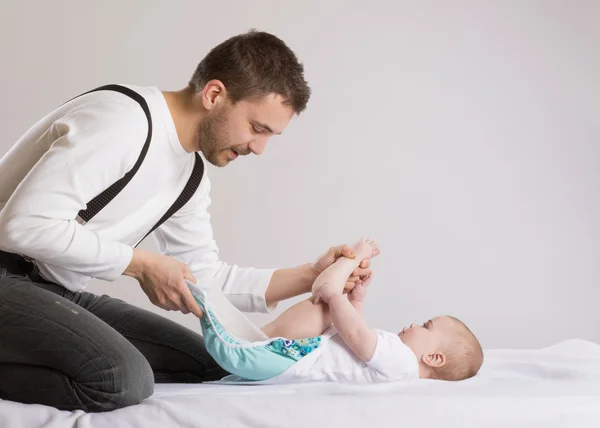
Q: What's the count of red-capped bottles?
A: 0